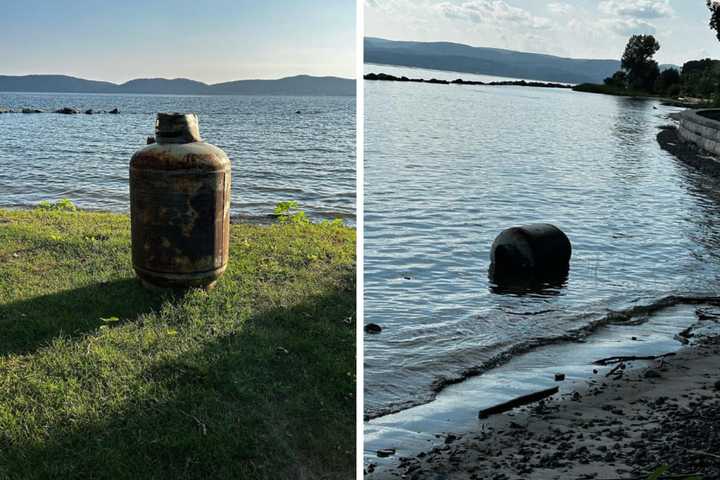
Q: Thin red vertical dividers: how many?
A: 0